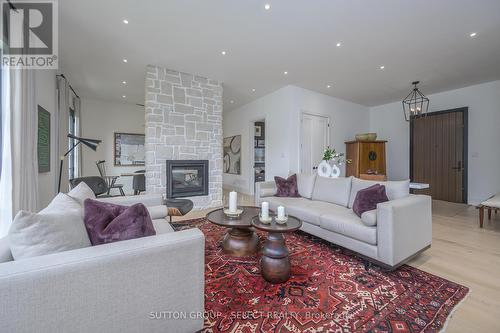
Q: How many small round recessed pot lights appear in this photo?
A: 13